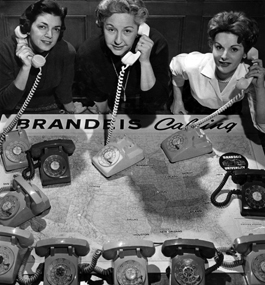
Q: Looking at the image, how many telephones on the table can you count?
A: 11